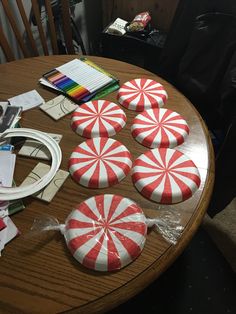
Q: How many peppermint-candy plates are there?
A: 6